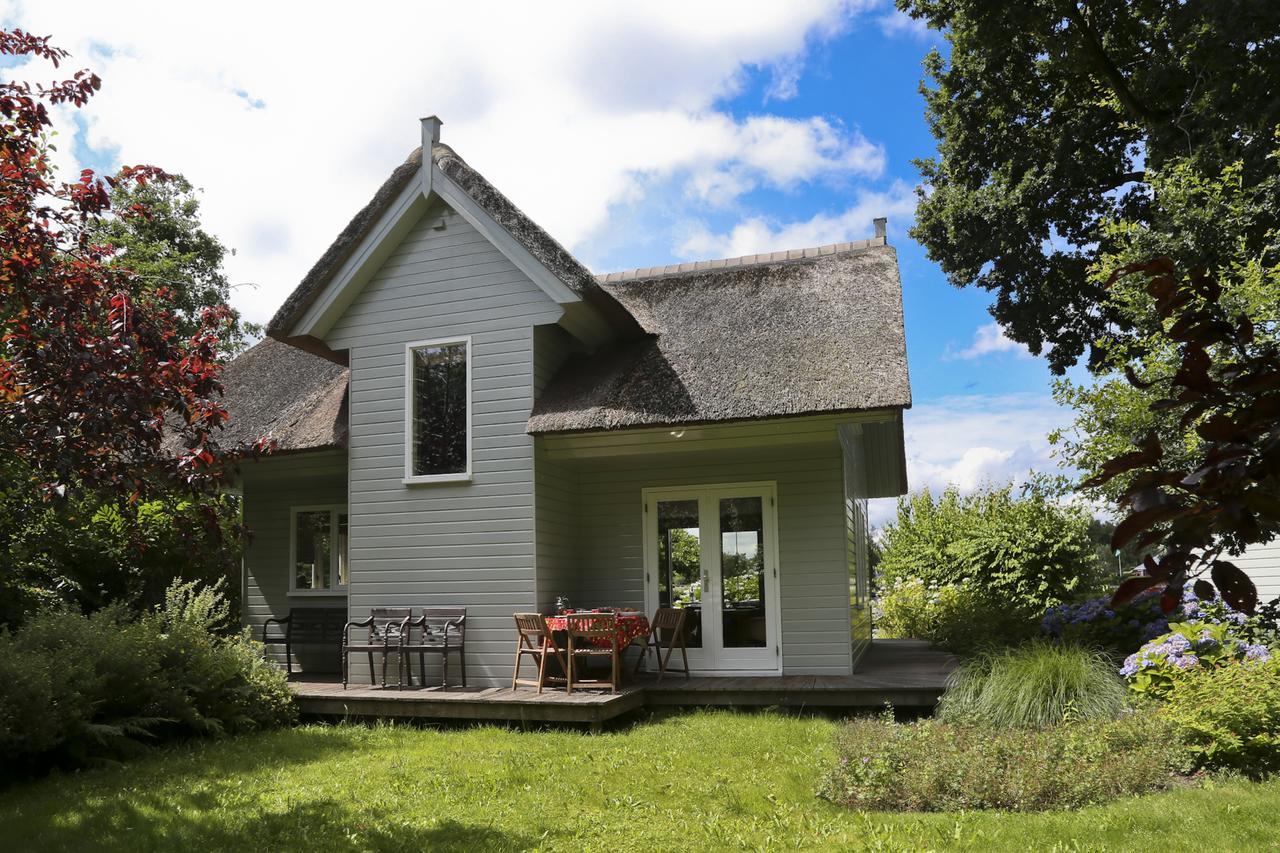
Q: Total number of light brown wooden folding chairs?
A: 3